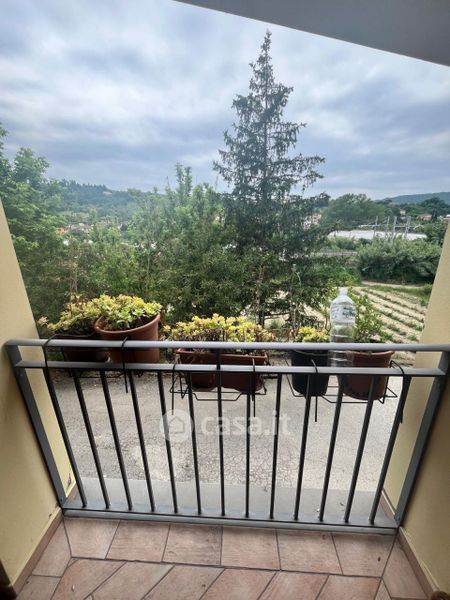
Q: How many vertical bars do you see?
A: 13